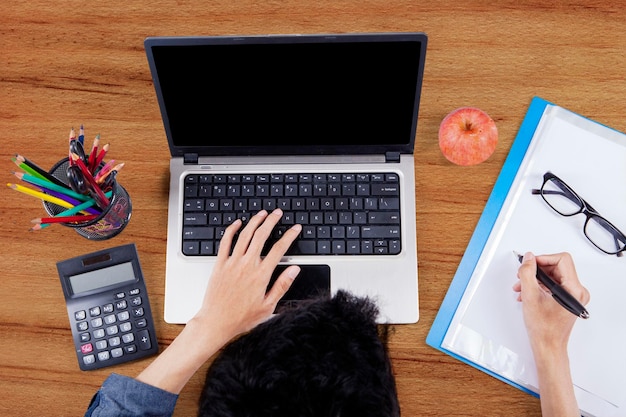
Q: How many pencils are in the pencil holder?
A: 14